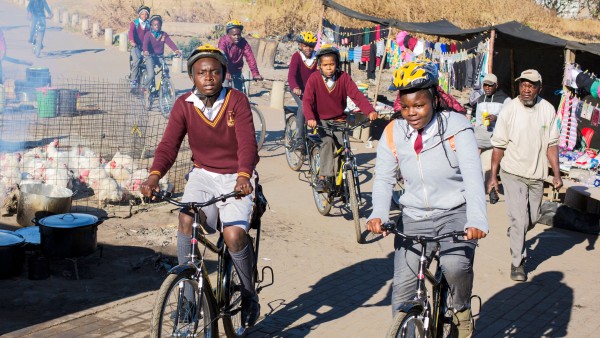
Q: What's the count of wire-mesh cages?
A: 1